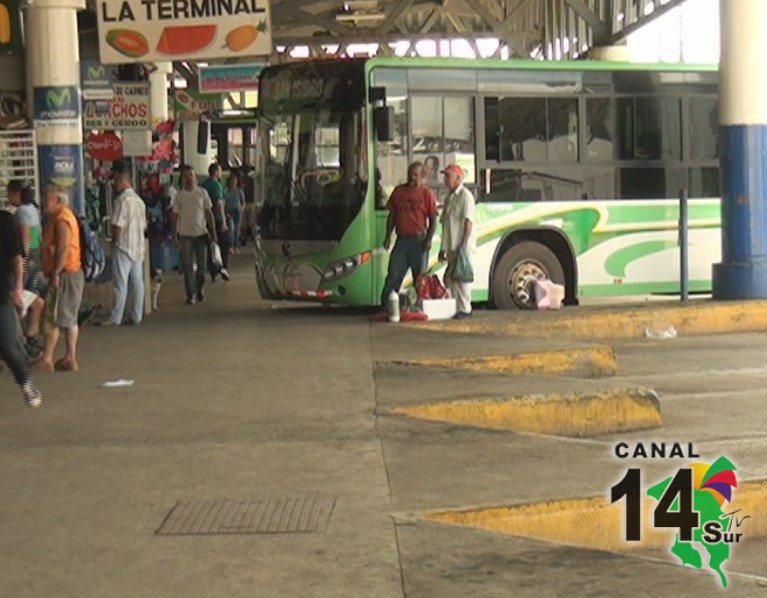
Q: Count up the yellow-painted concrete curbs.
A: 4